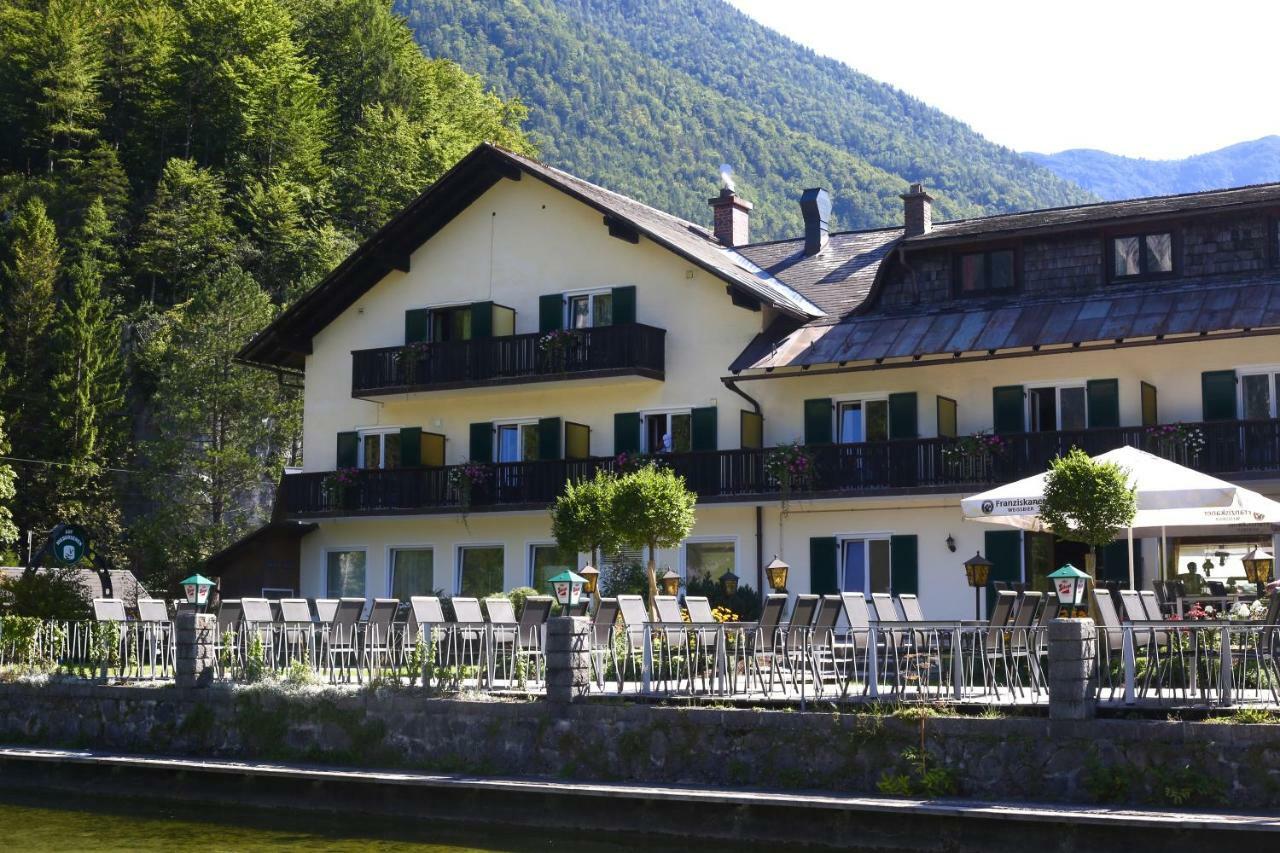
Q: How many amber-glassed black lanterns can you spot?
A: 6